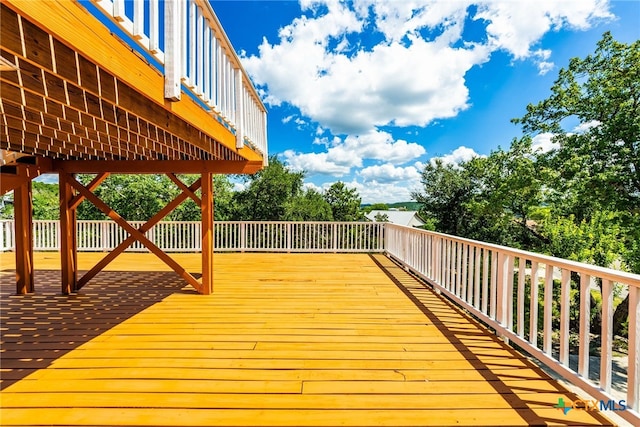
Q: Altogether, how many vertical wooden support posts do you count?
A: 3